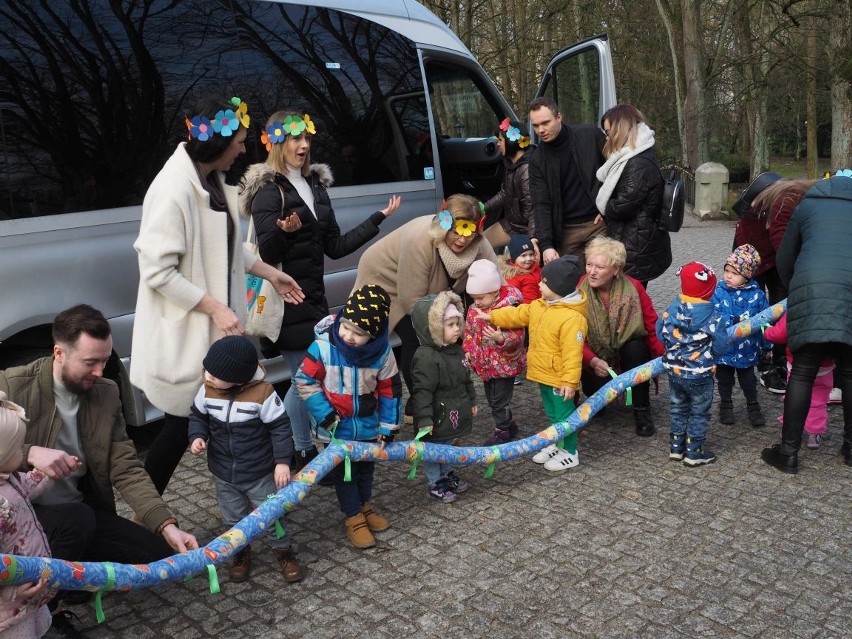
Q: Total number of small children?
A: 10